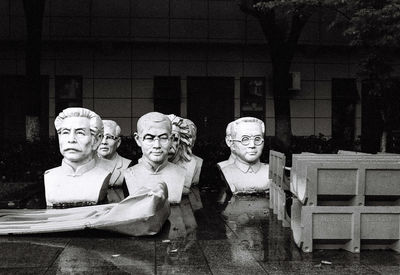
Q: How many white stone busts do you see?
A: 6